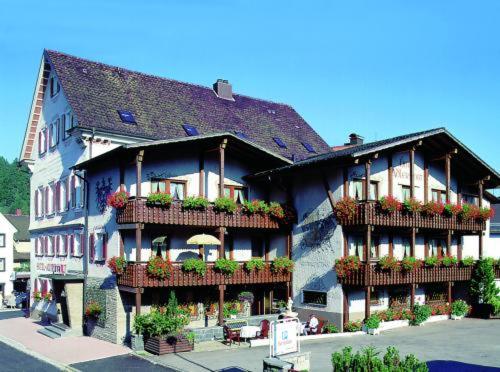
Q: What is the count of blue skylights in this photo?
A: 5